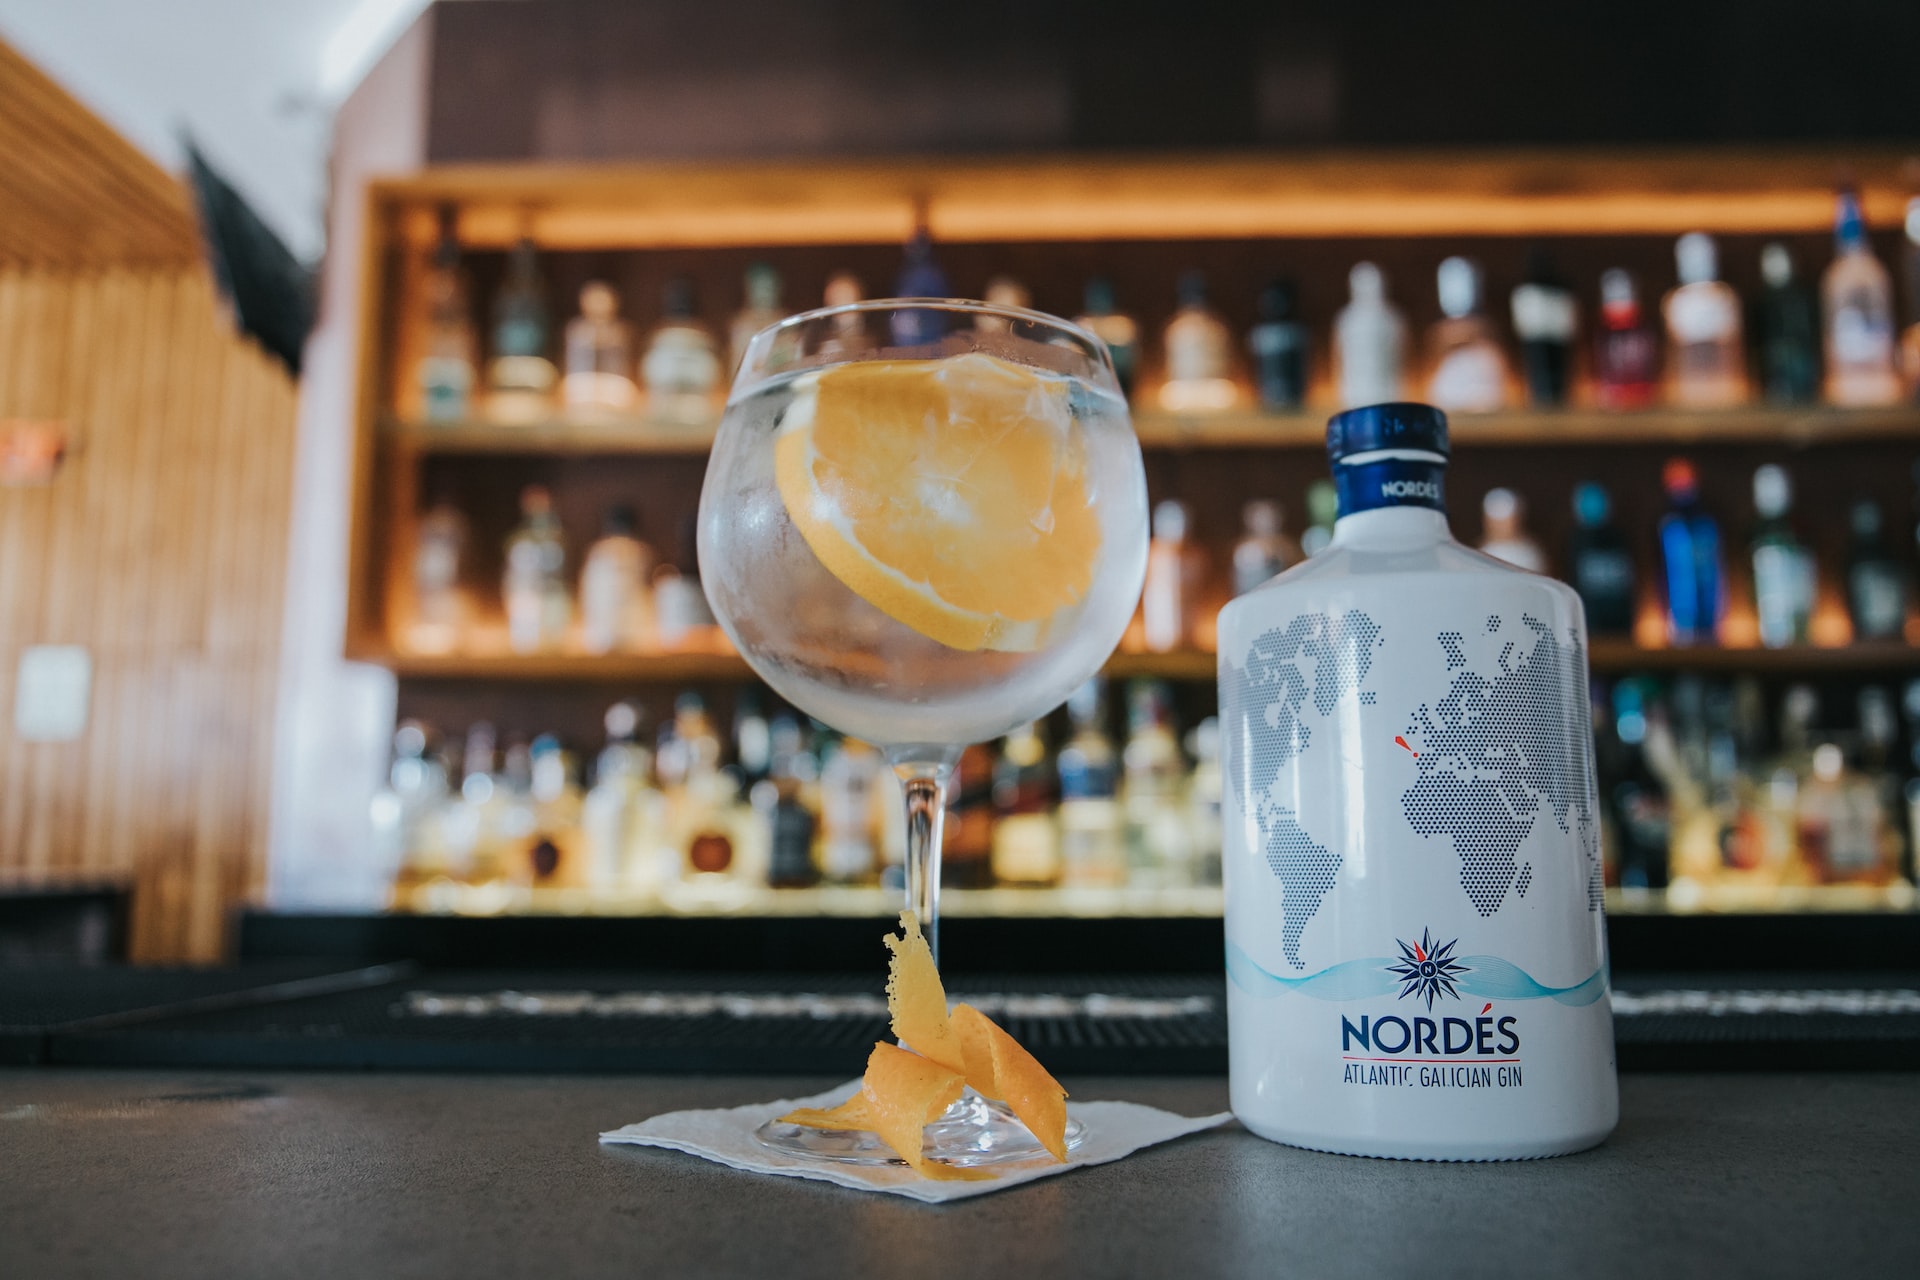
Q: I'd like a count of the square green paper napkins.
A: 0